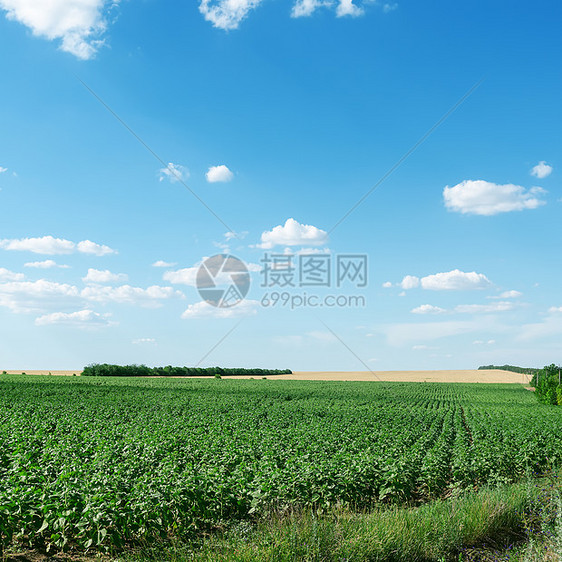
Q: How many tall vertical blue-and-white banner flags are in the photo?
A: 0